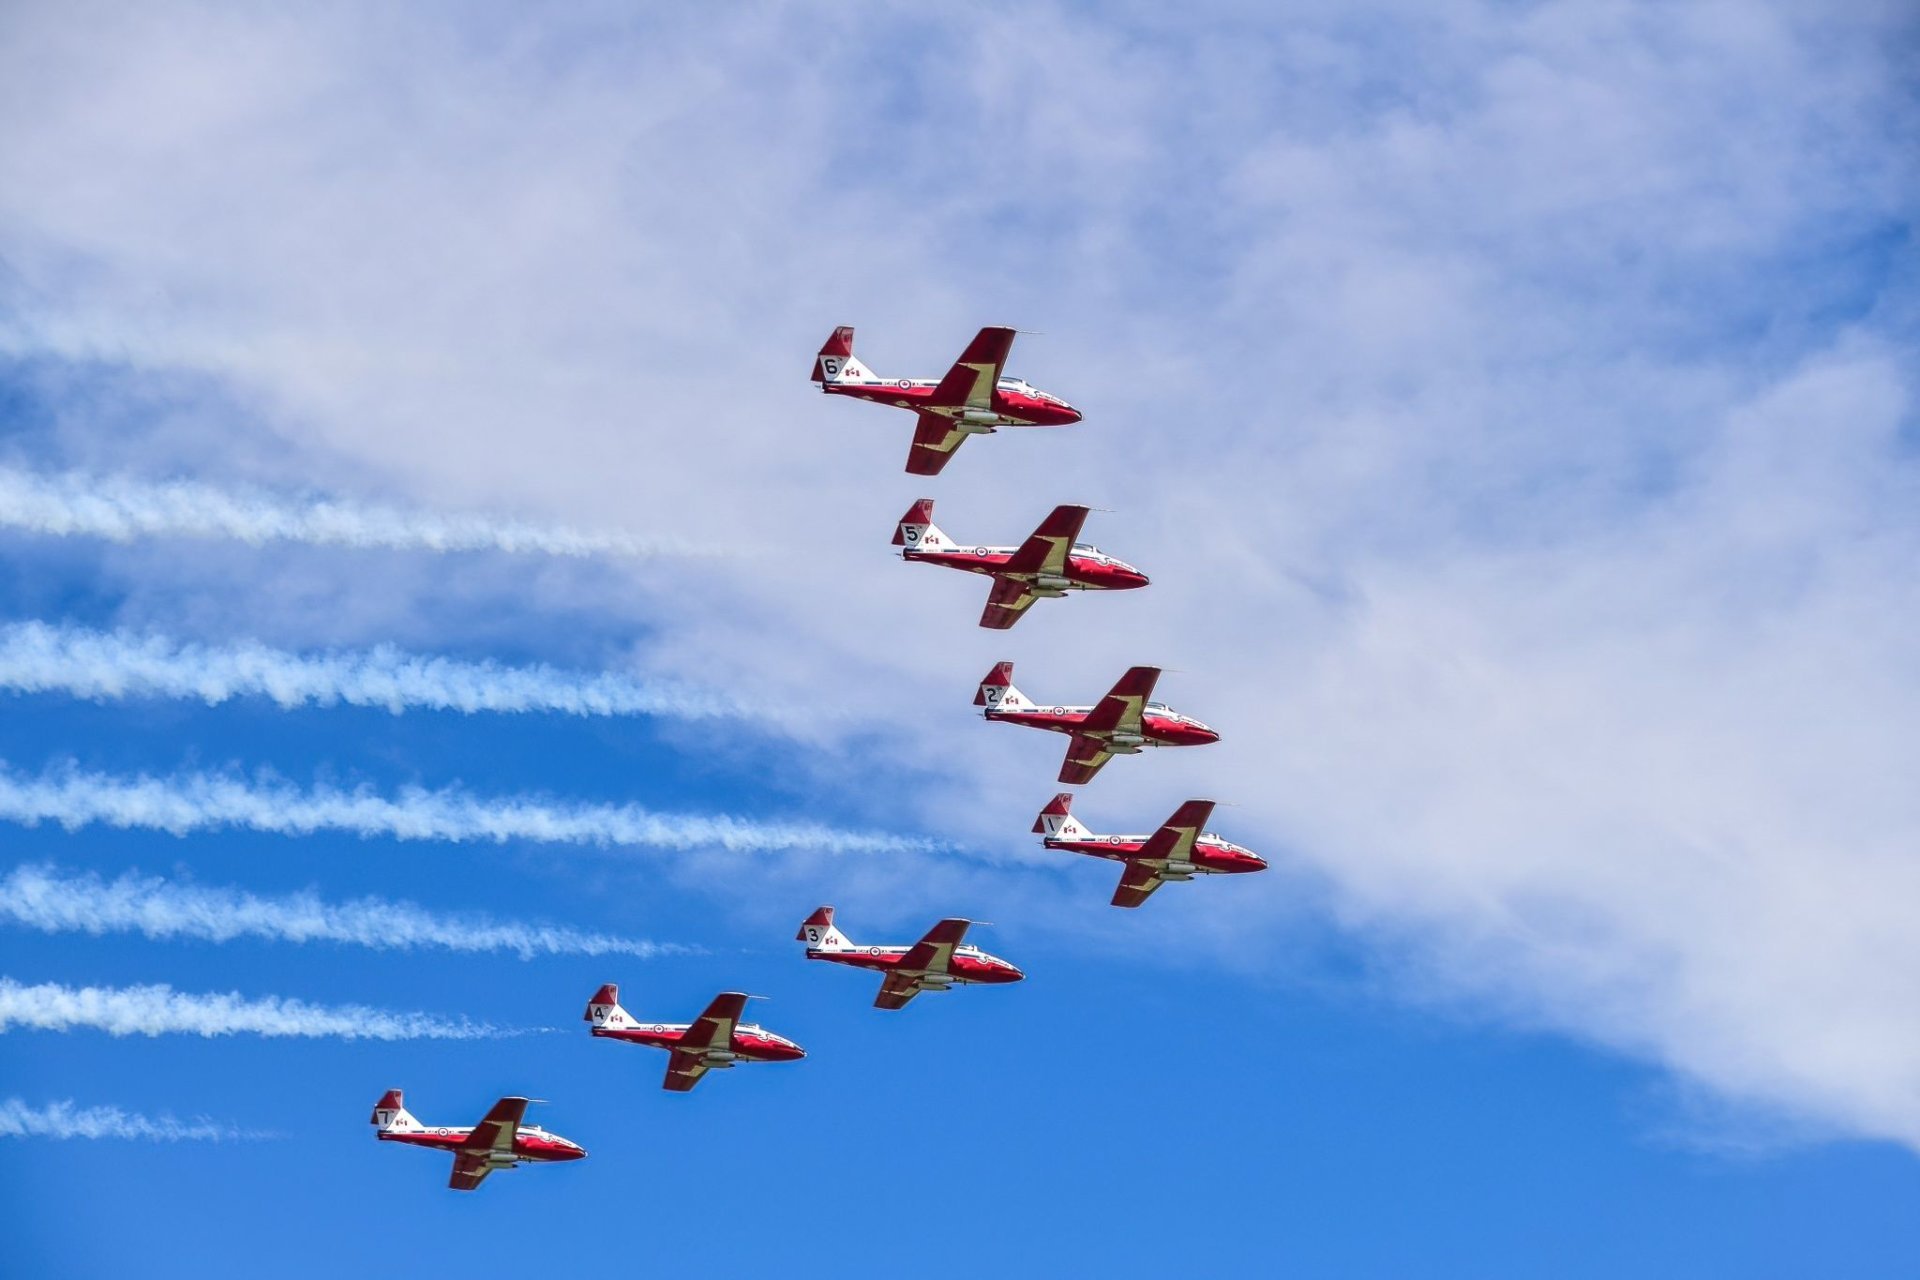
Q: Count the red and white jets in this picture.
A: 7